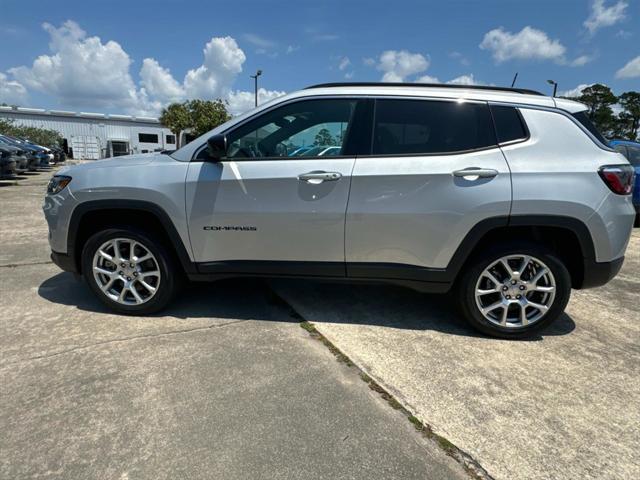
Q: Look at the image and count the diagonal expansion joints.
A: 1